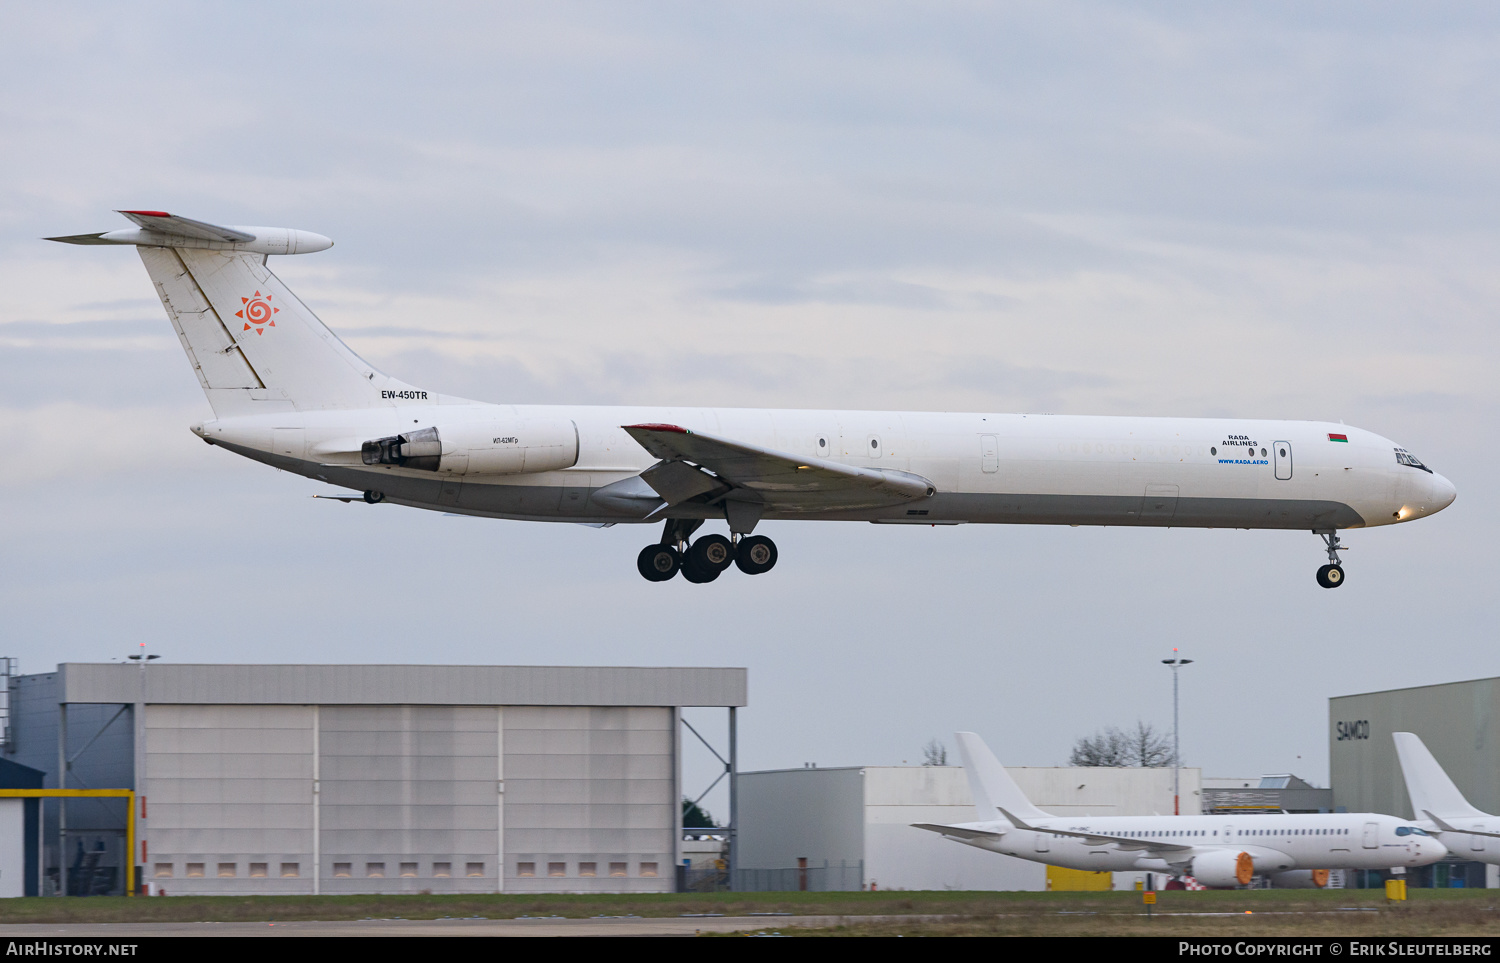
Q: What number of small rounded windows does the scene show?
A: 6